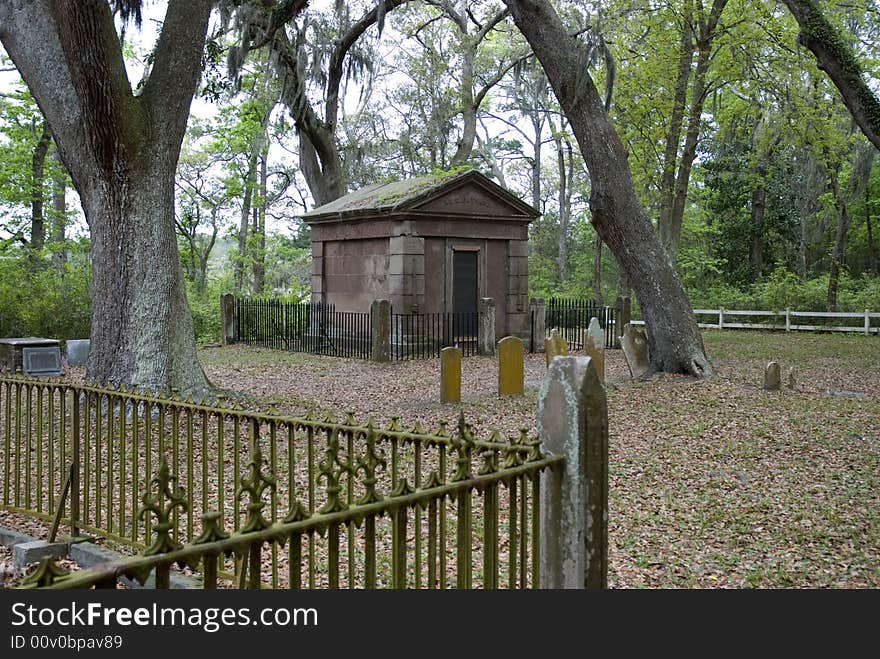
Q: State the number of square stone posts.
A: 6